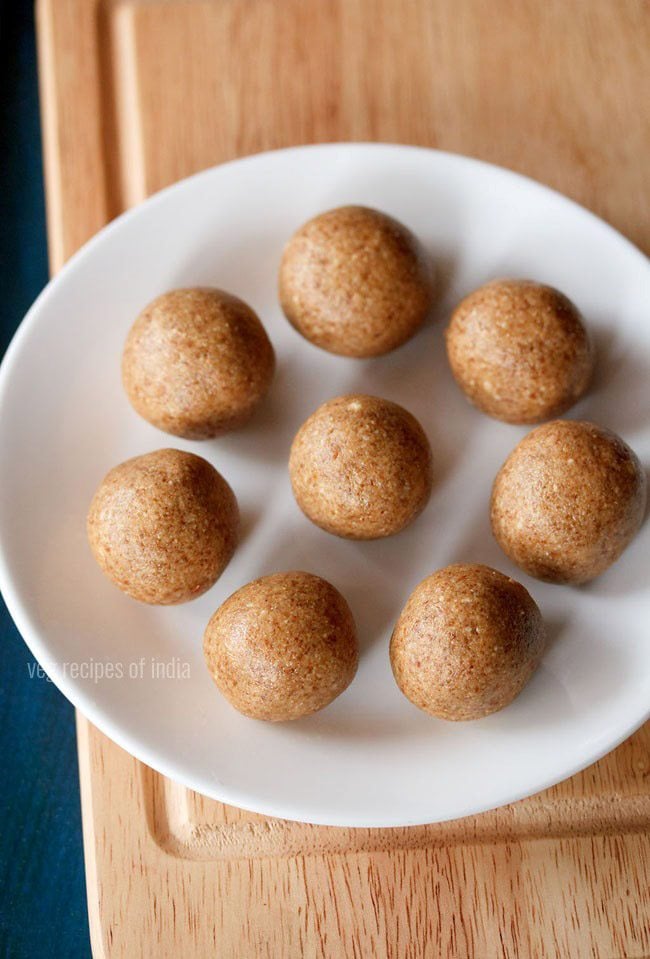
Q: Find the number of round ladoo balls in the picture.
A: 8